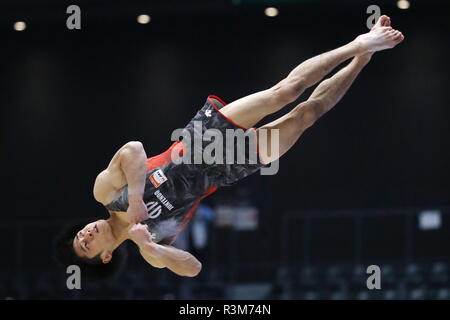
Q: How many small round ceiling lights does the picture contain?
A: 4